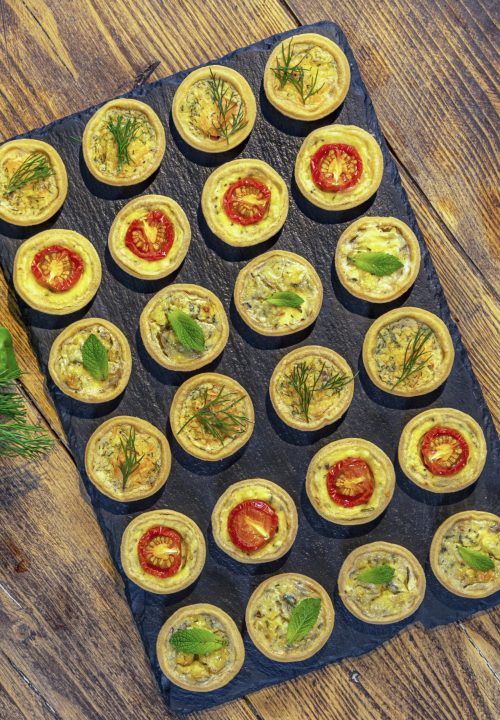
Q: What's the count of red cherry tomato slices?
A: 8